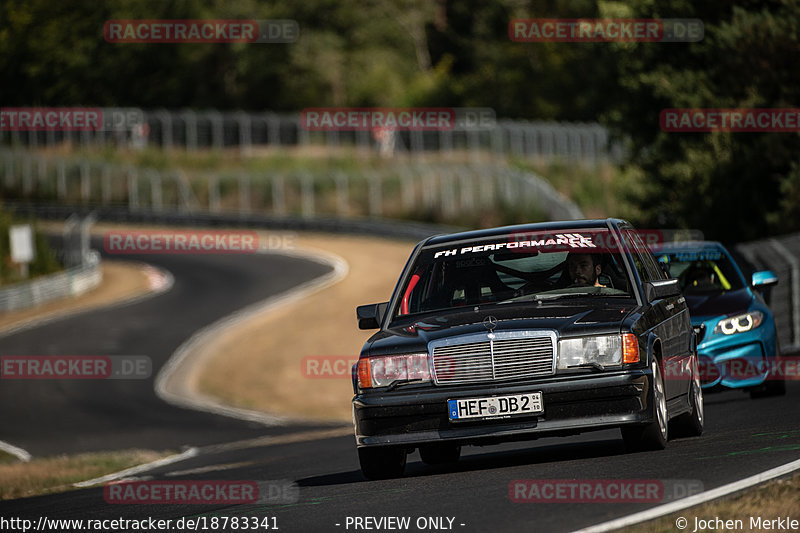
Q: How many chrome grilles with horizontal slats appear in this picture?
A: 1